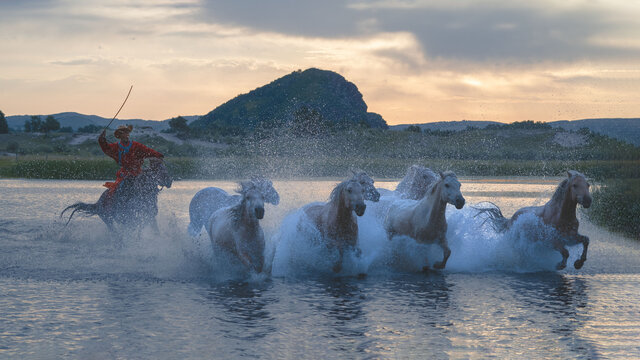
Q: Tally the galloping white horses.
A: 7